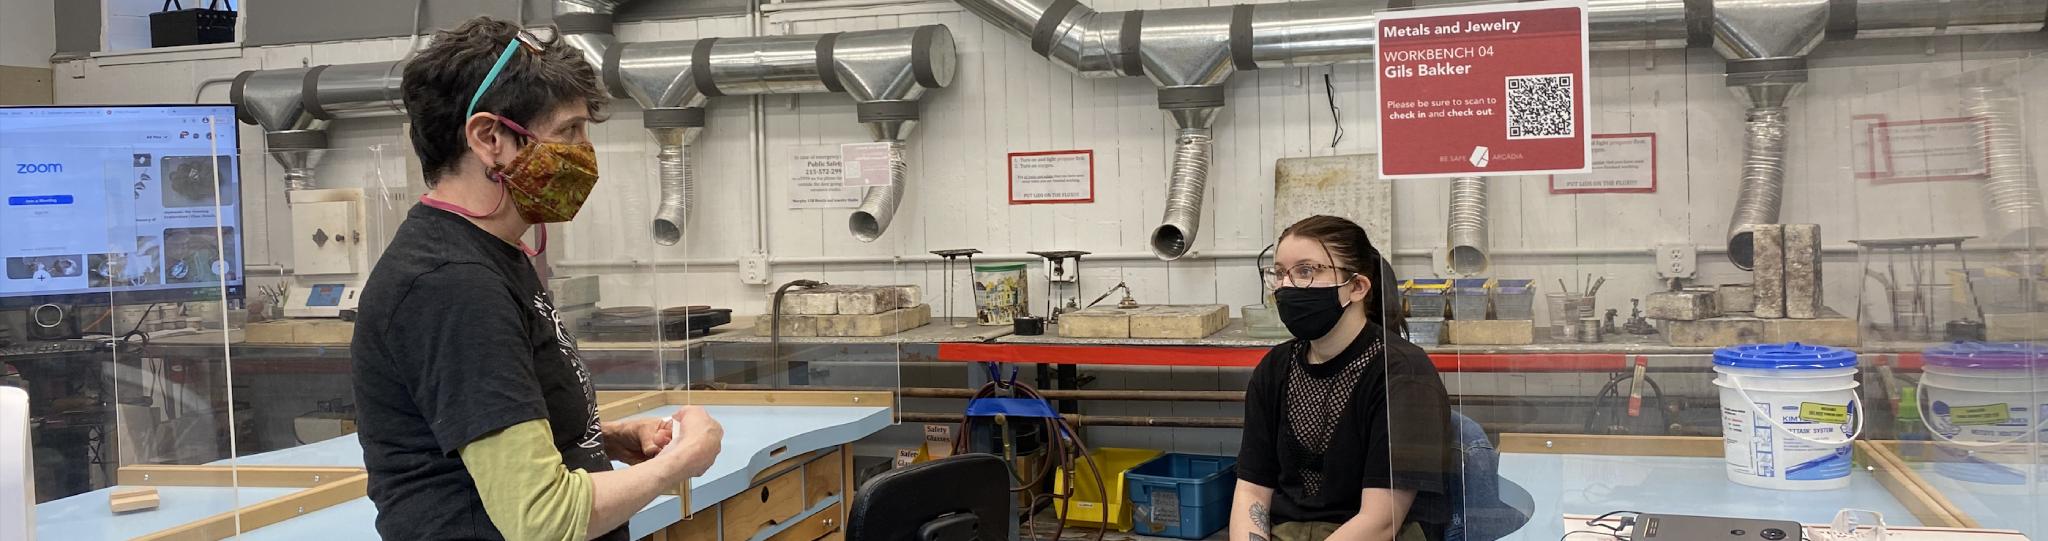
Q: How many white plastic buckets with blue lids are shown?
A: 1